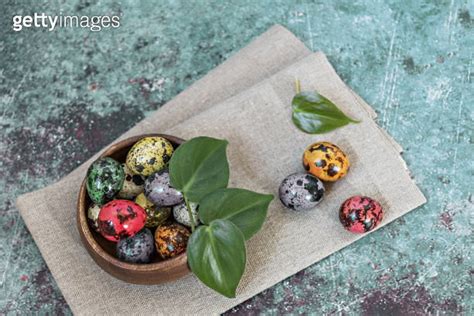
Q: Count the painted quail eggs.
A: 13